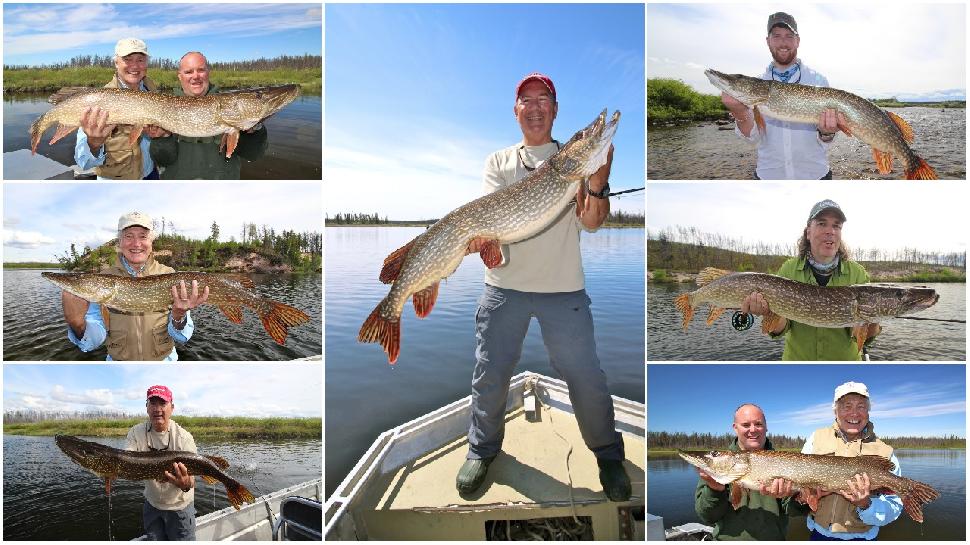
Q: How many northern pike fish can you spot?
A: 7